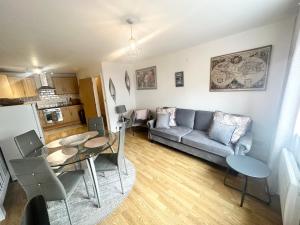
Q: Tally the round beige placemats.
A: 4